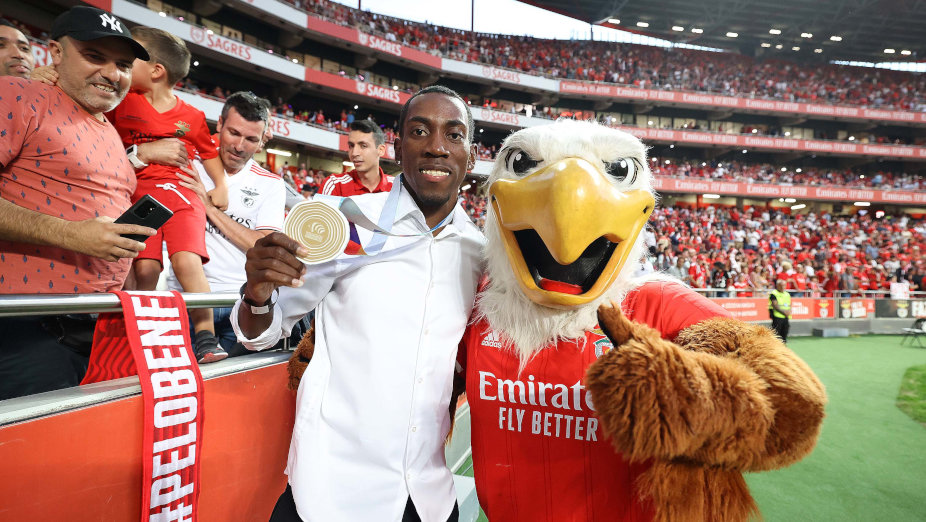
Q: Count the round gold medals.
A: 1